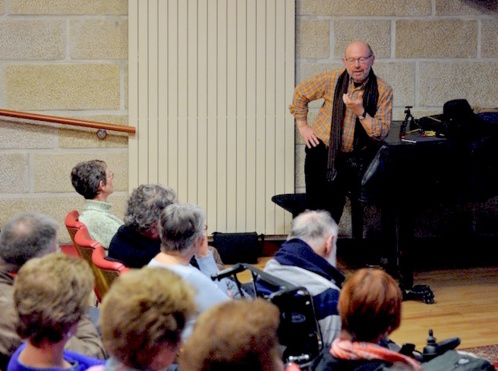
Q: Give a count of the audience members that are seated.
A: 9